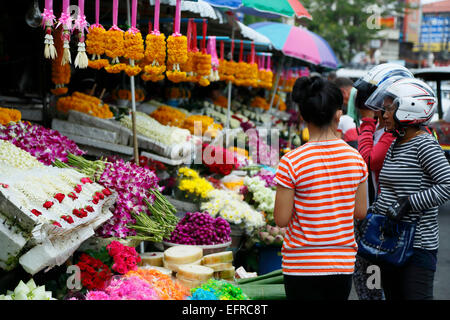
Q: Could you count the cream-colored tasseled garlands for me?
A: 3